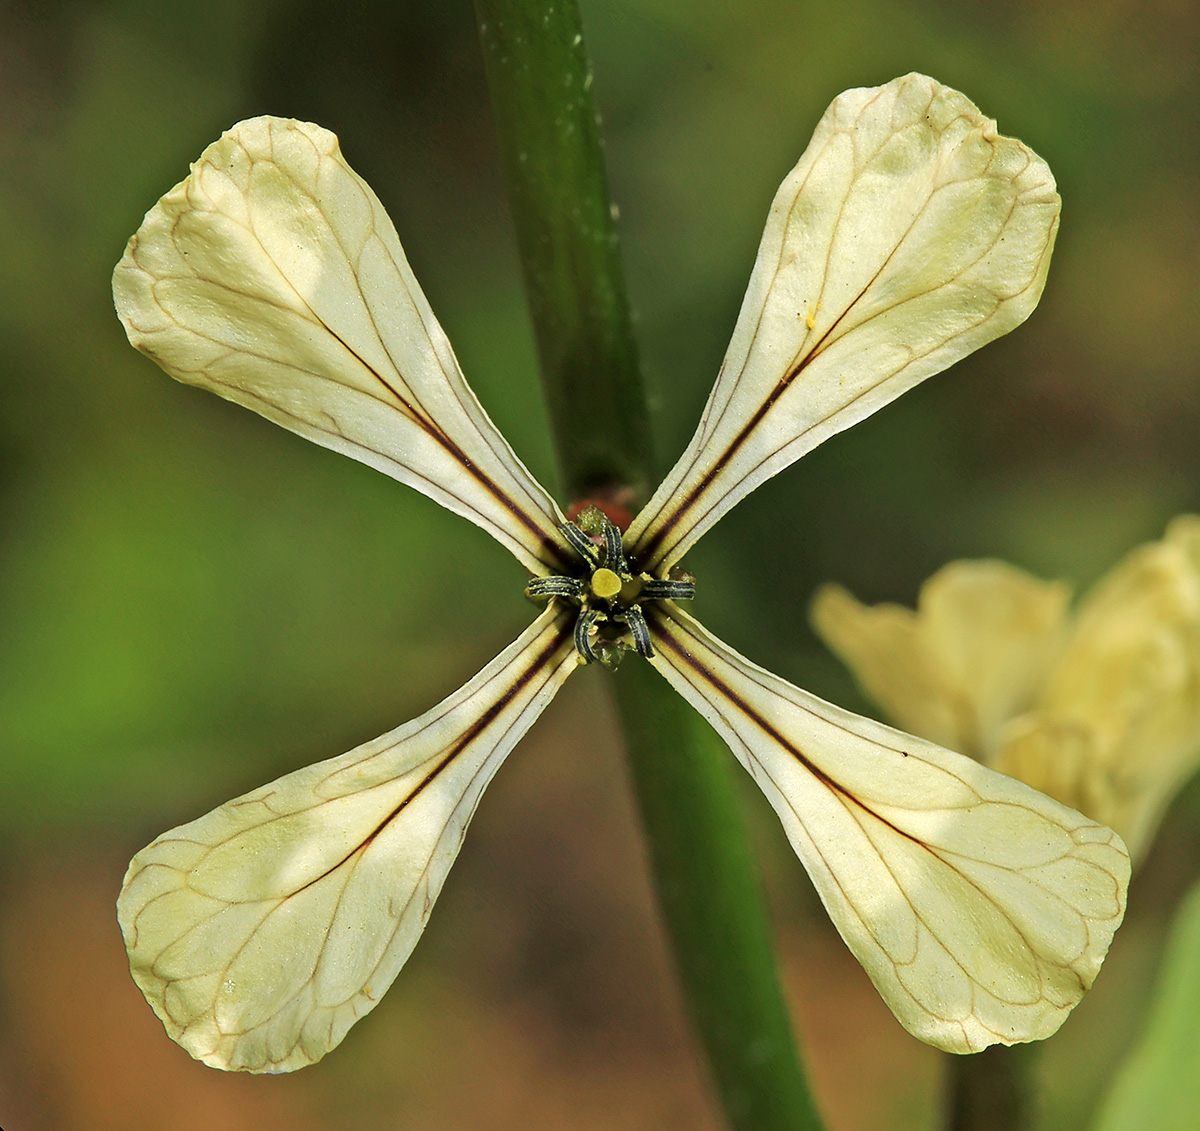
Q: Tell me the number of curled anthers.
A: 6